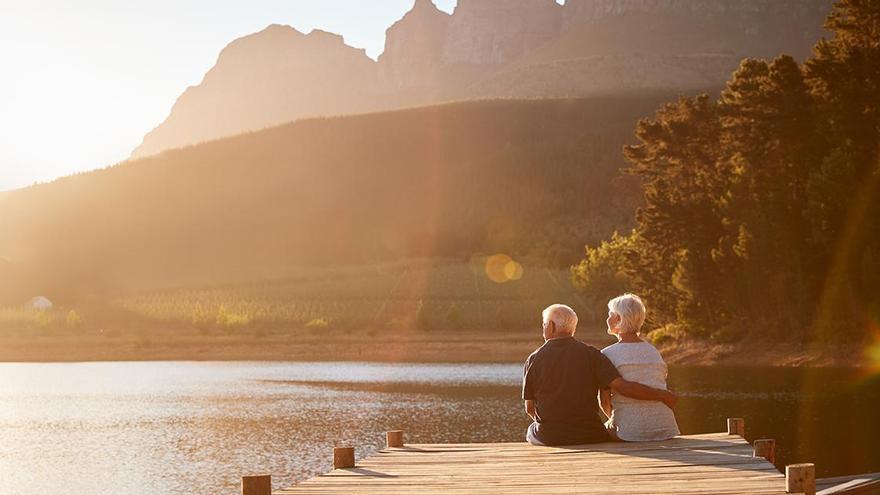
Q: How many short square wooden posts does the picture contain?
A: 6